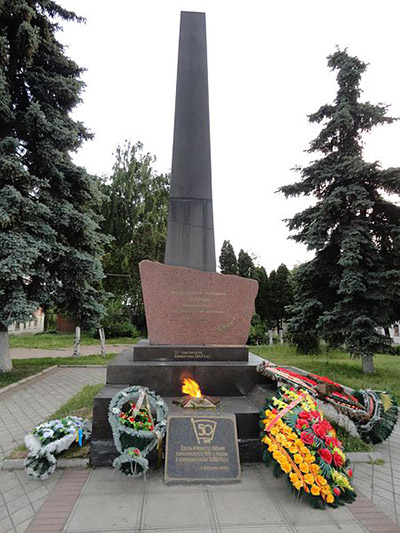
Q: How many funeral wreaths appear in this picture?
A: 4